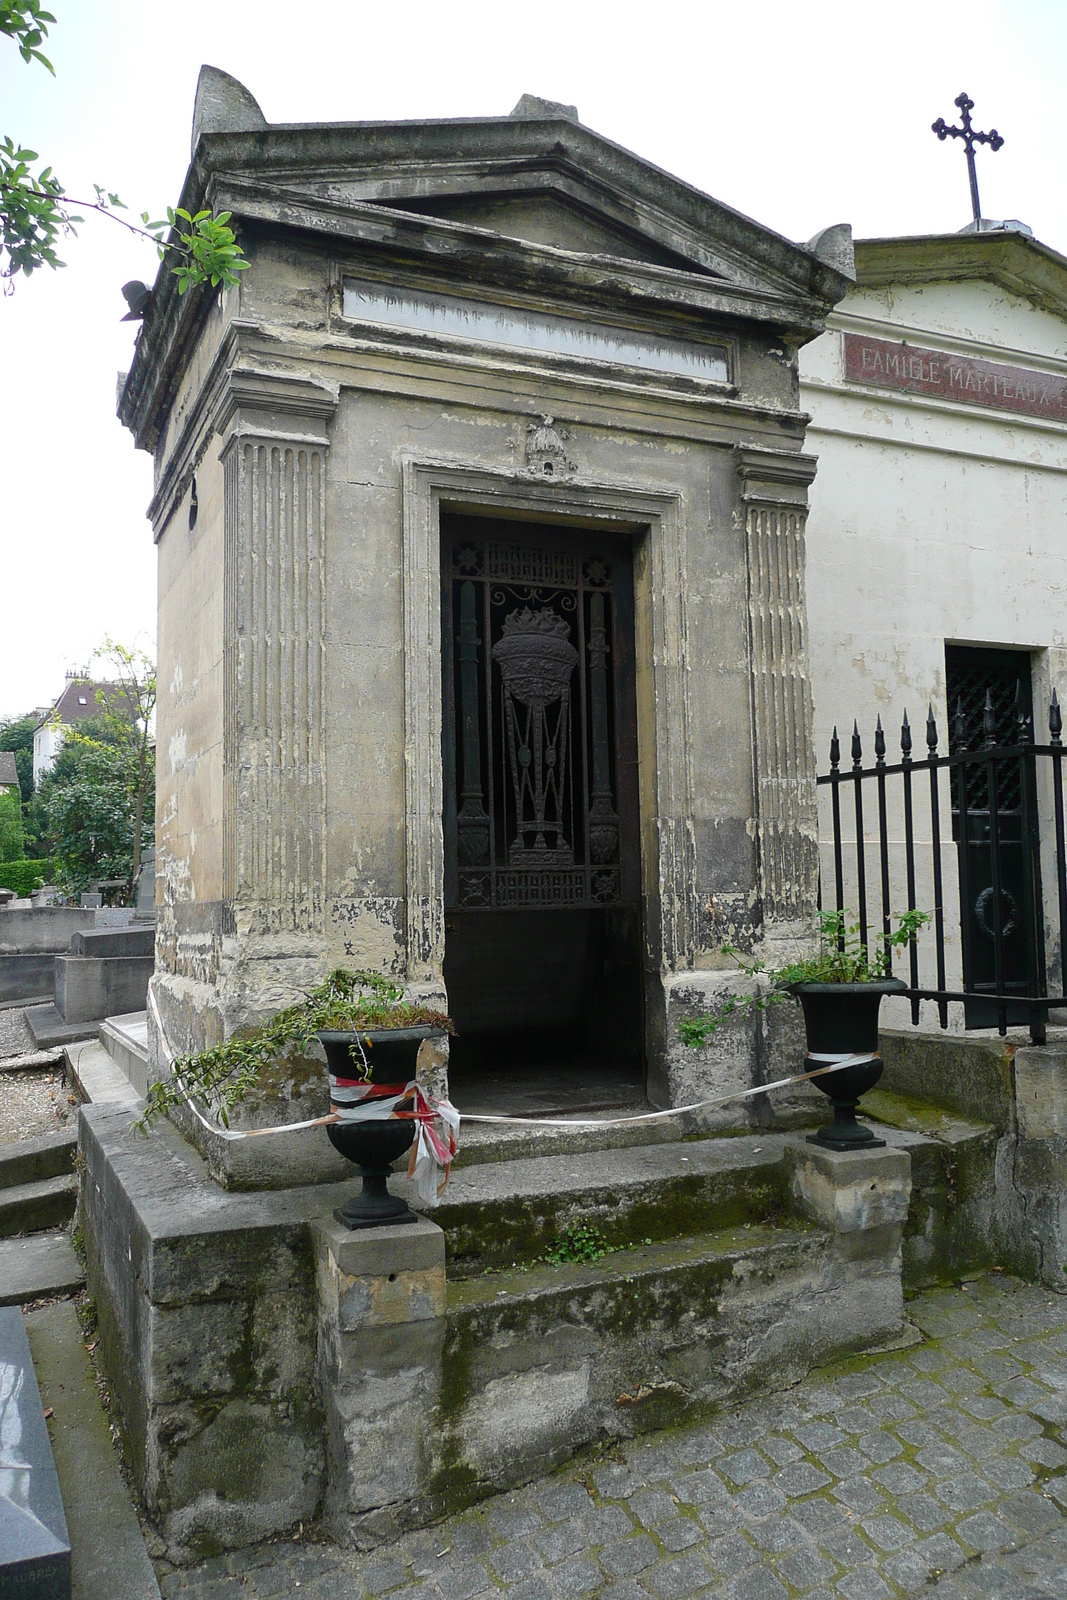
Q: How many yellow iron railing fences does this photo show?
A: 0